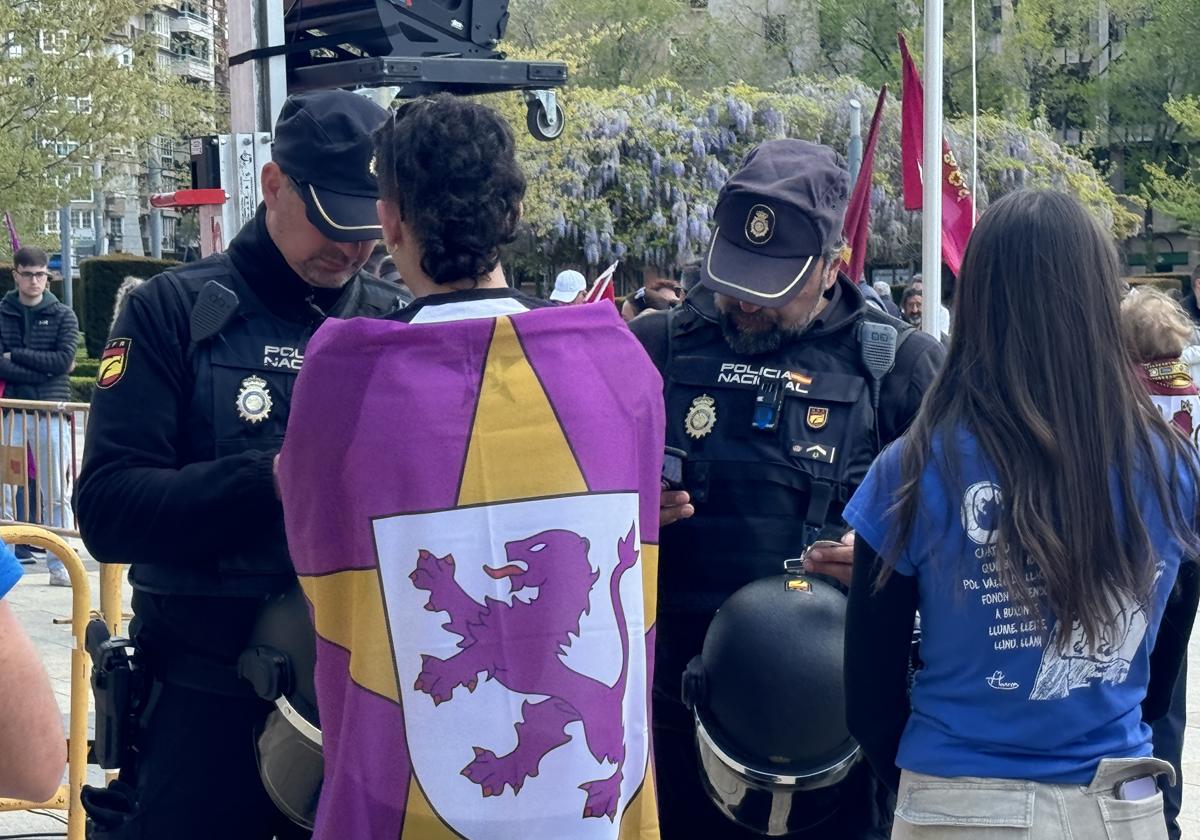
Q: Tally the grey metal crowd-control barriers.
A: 1